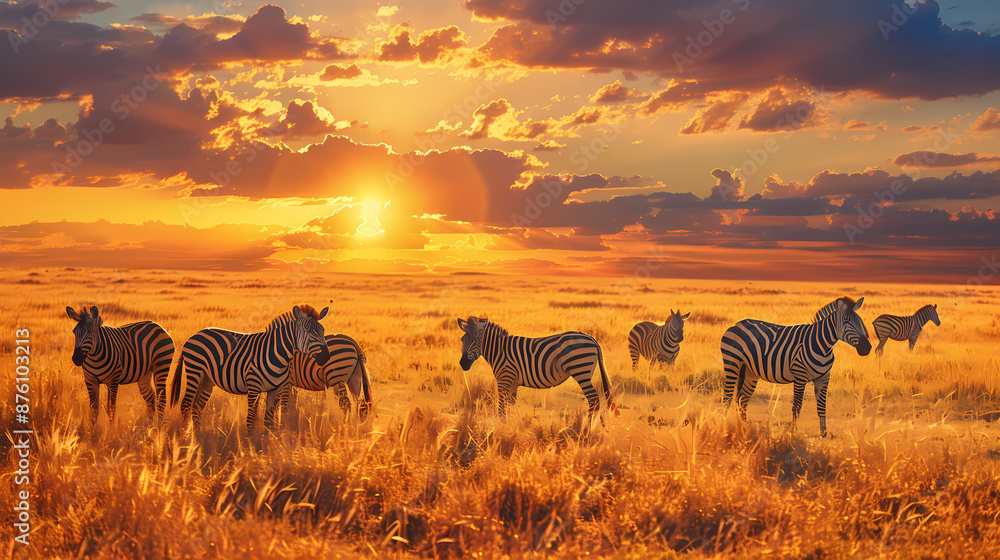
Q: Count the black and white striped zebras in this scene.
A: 7